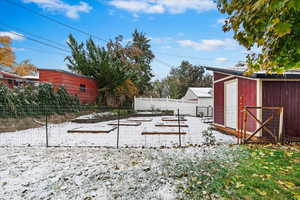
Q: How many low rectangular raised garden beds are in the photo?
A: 6